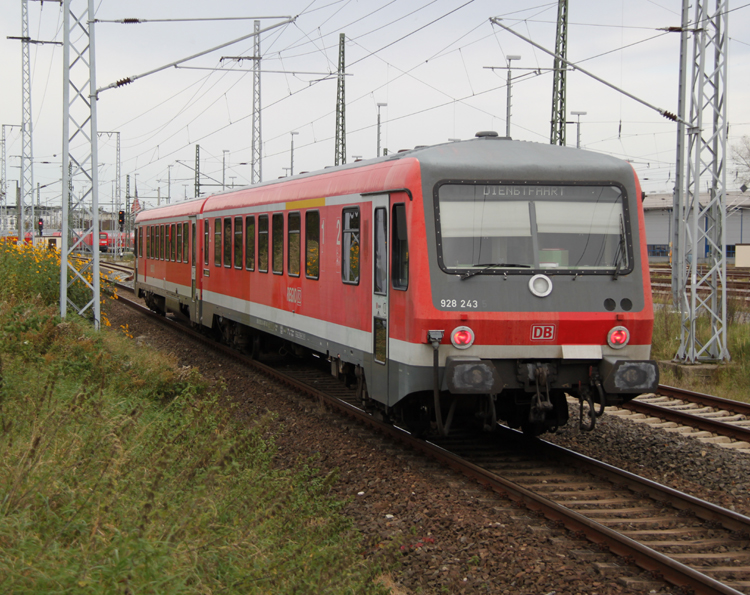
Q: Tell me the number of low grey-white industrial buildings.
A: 1